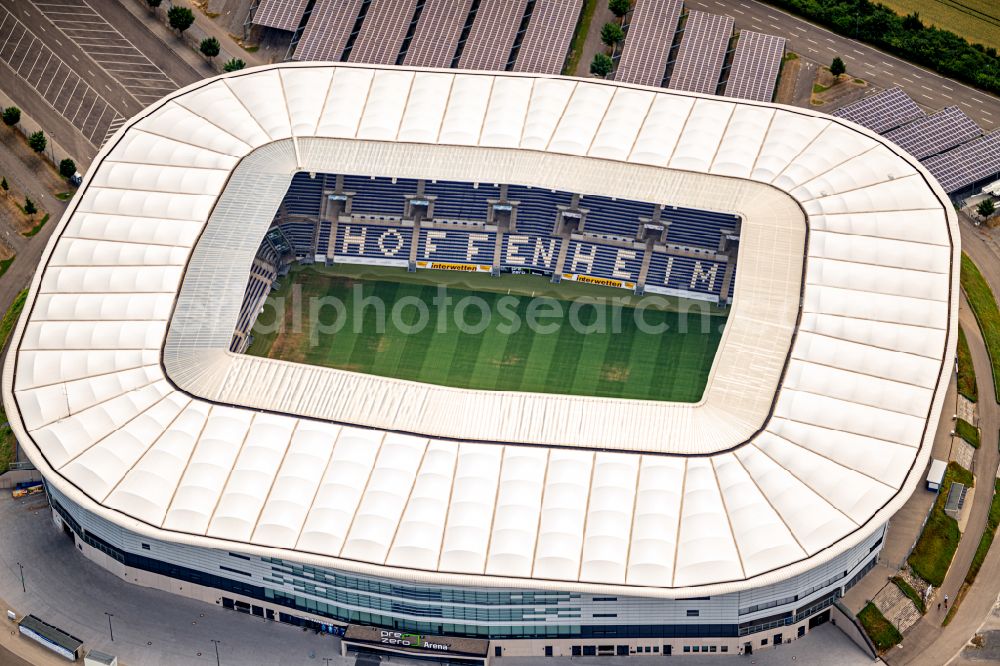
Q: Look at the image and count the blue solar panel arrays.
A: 12